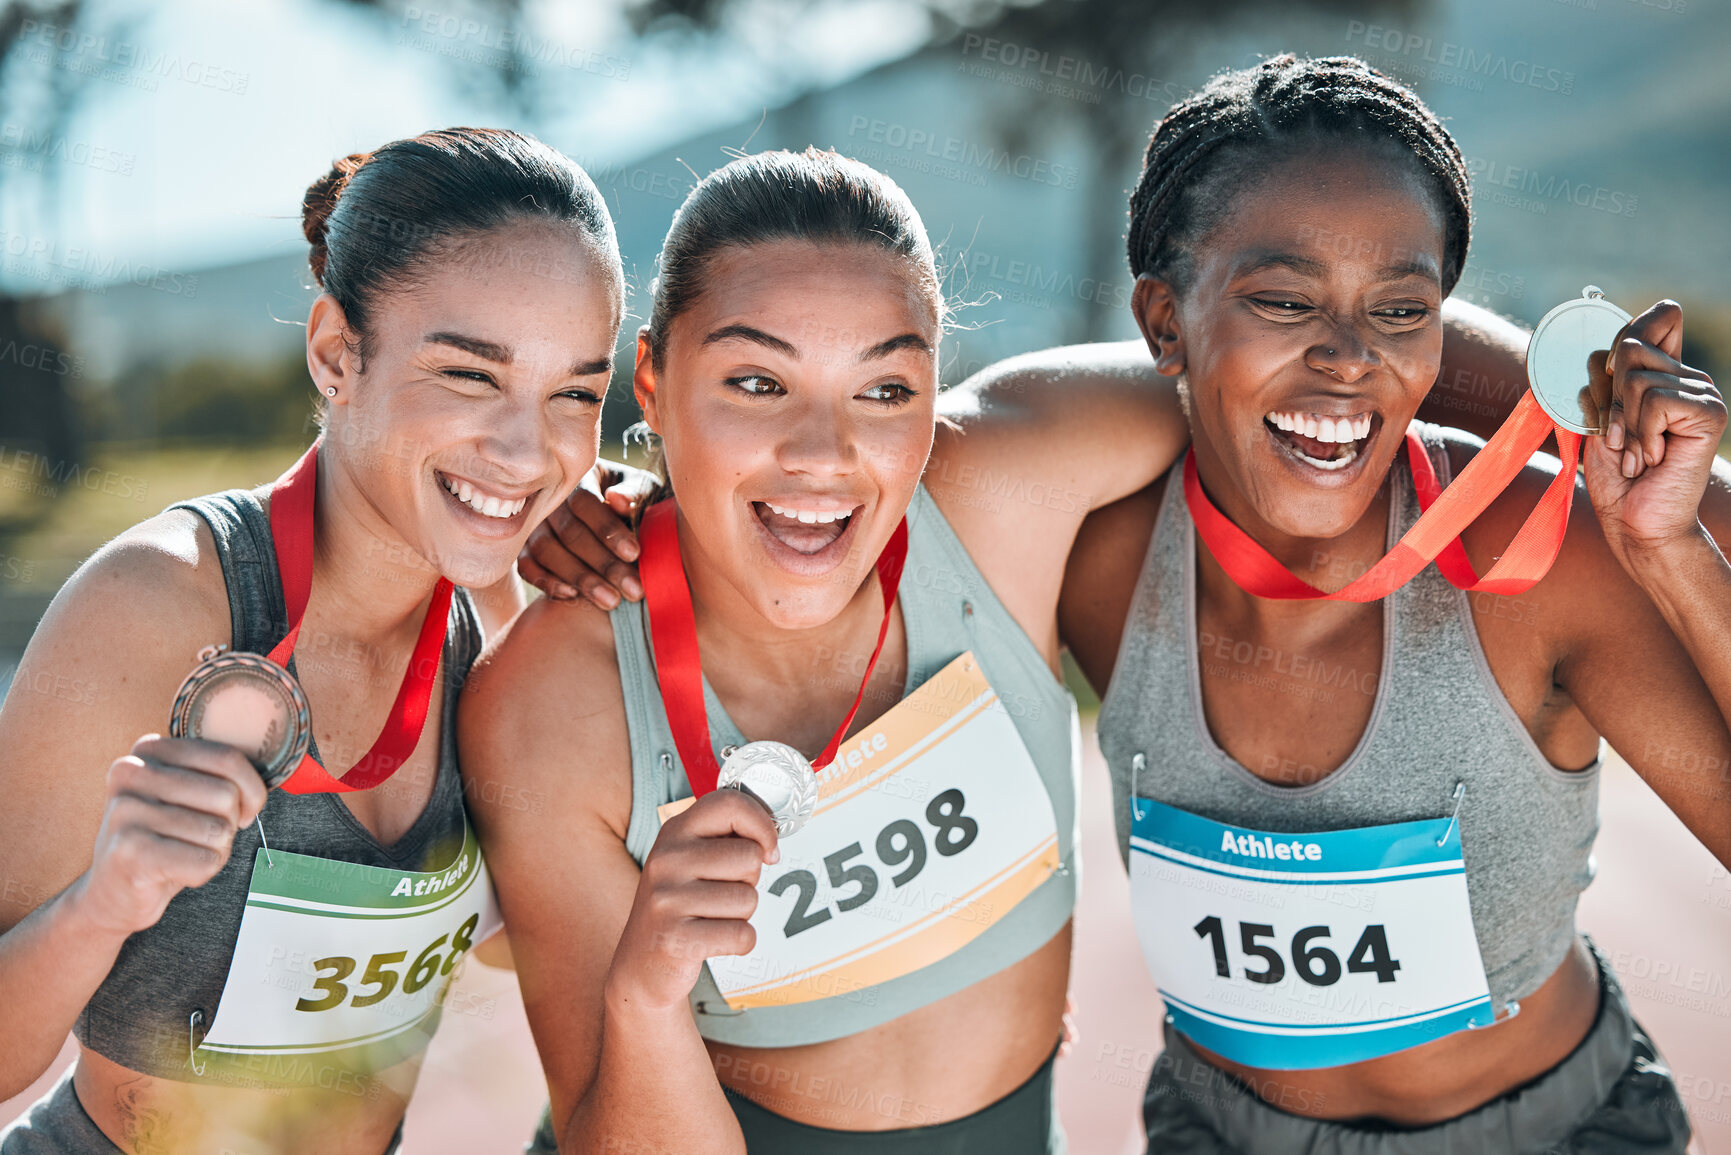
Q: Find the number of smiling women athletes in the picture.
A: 3